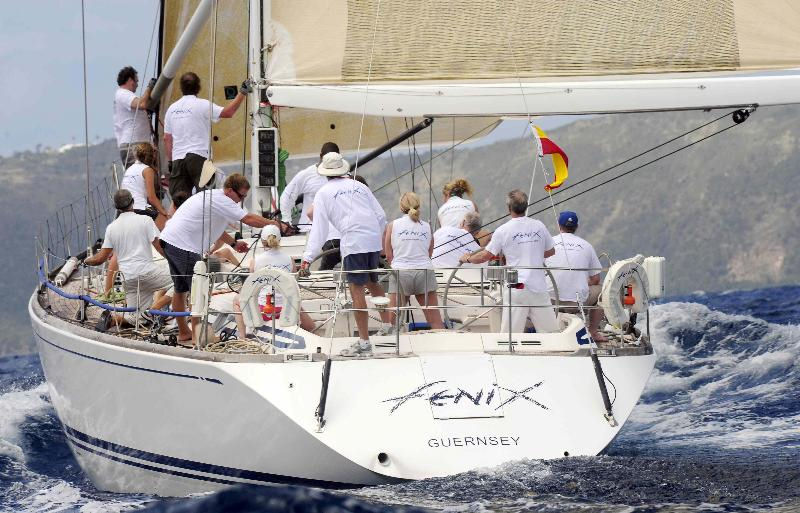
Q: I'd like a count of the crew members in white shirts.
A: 14